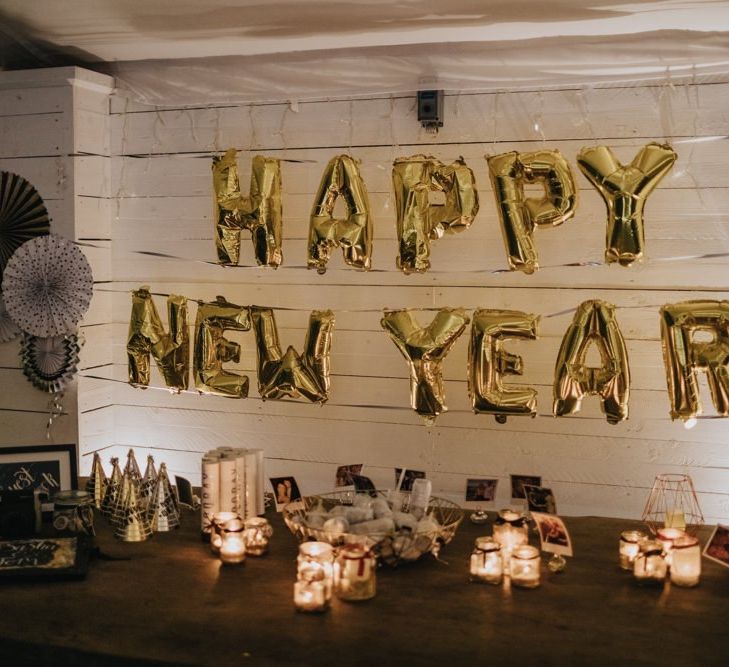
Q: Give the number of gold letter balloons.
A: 12